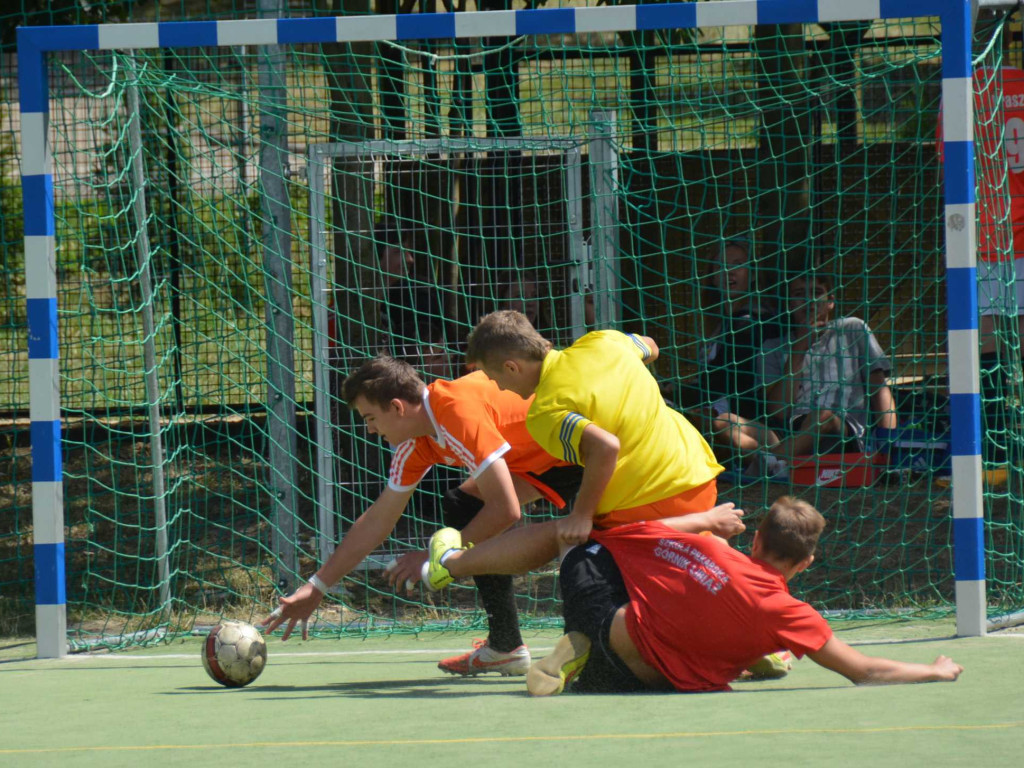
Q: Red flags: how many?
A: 0